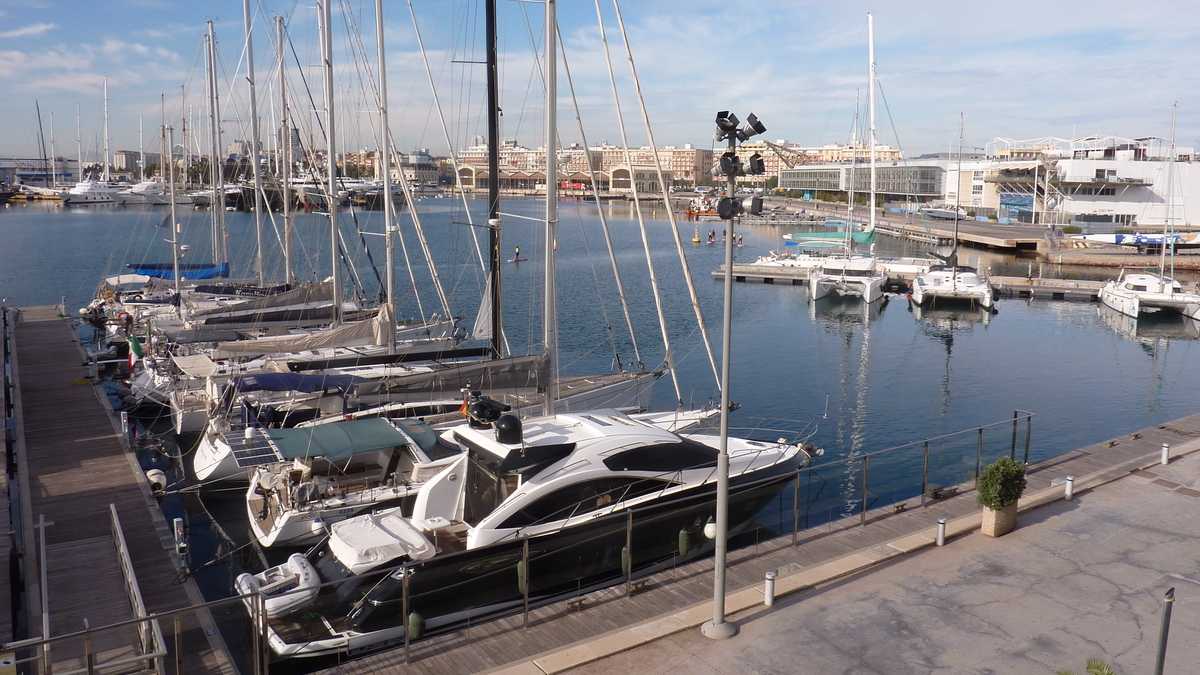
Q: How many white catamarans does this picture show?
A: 3